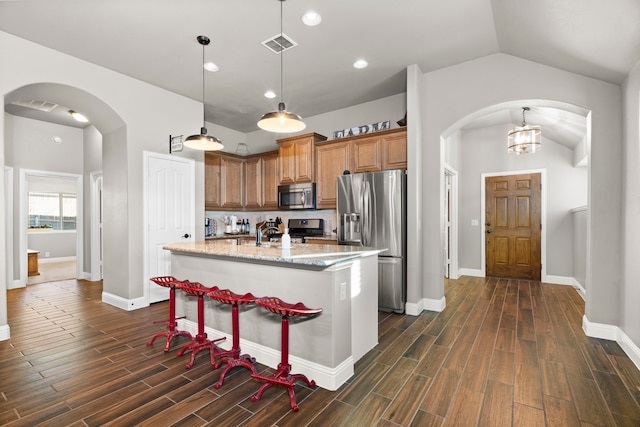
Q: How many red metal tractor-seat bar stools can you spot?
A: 4